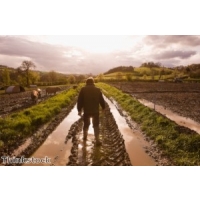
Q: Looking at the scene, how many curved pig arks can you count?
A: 1